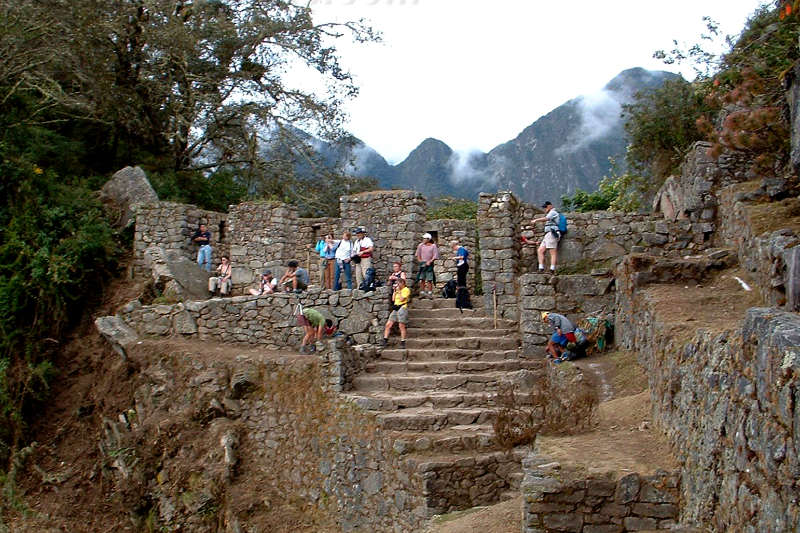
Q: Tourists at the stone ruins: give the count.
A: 15